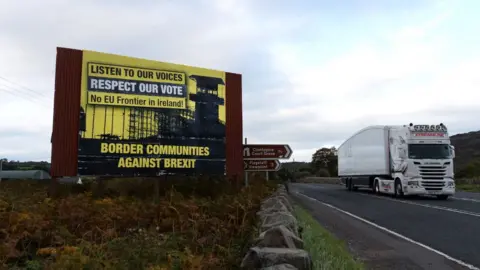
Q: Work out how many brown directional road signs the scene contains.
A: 2